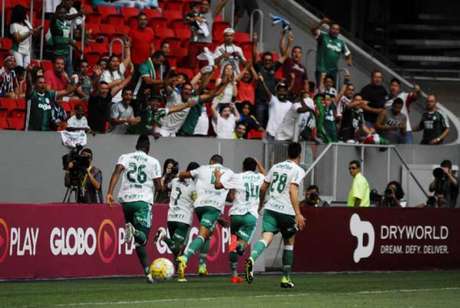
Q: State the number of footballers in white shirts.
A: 5